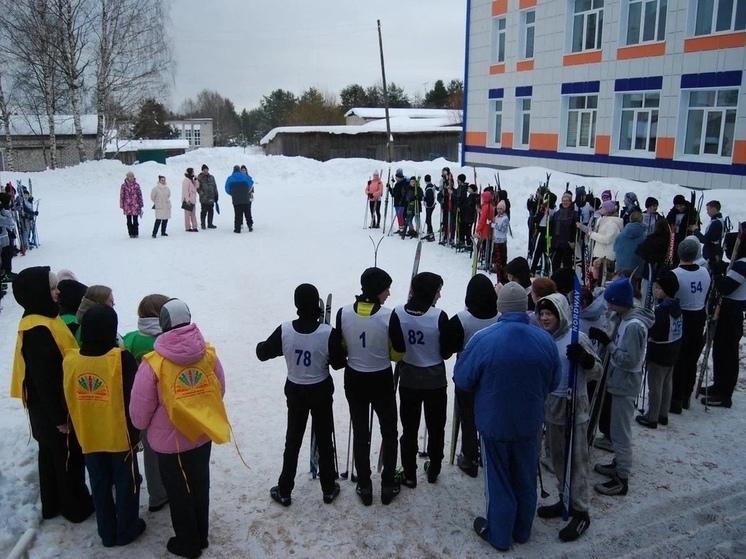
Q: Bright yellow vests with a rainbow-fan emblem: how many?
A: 2